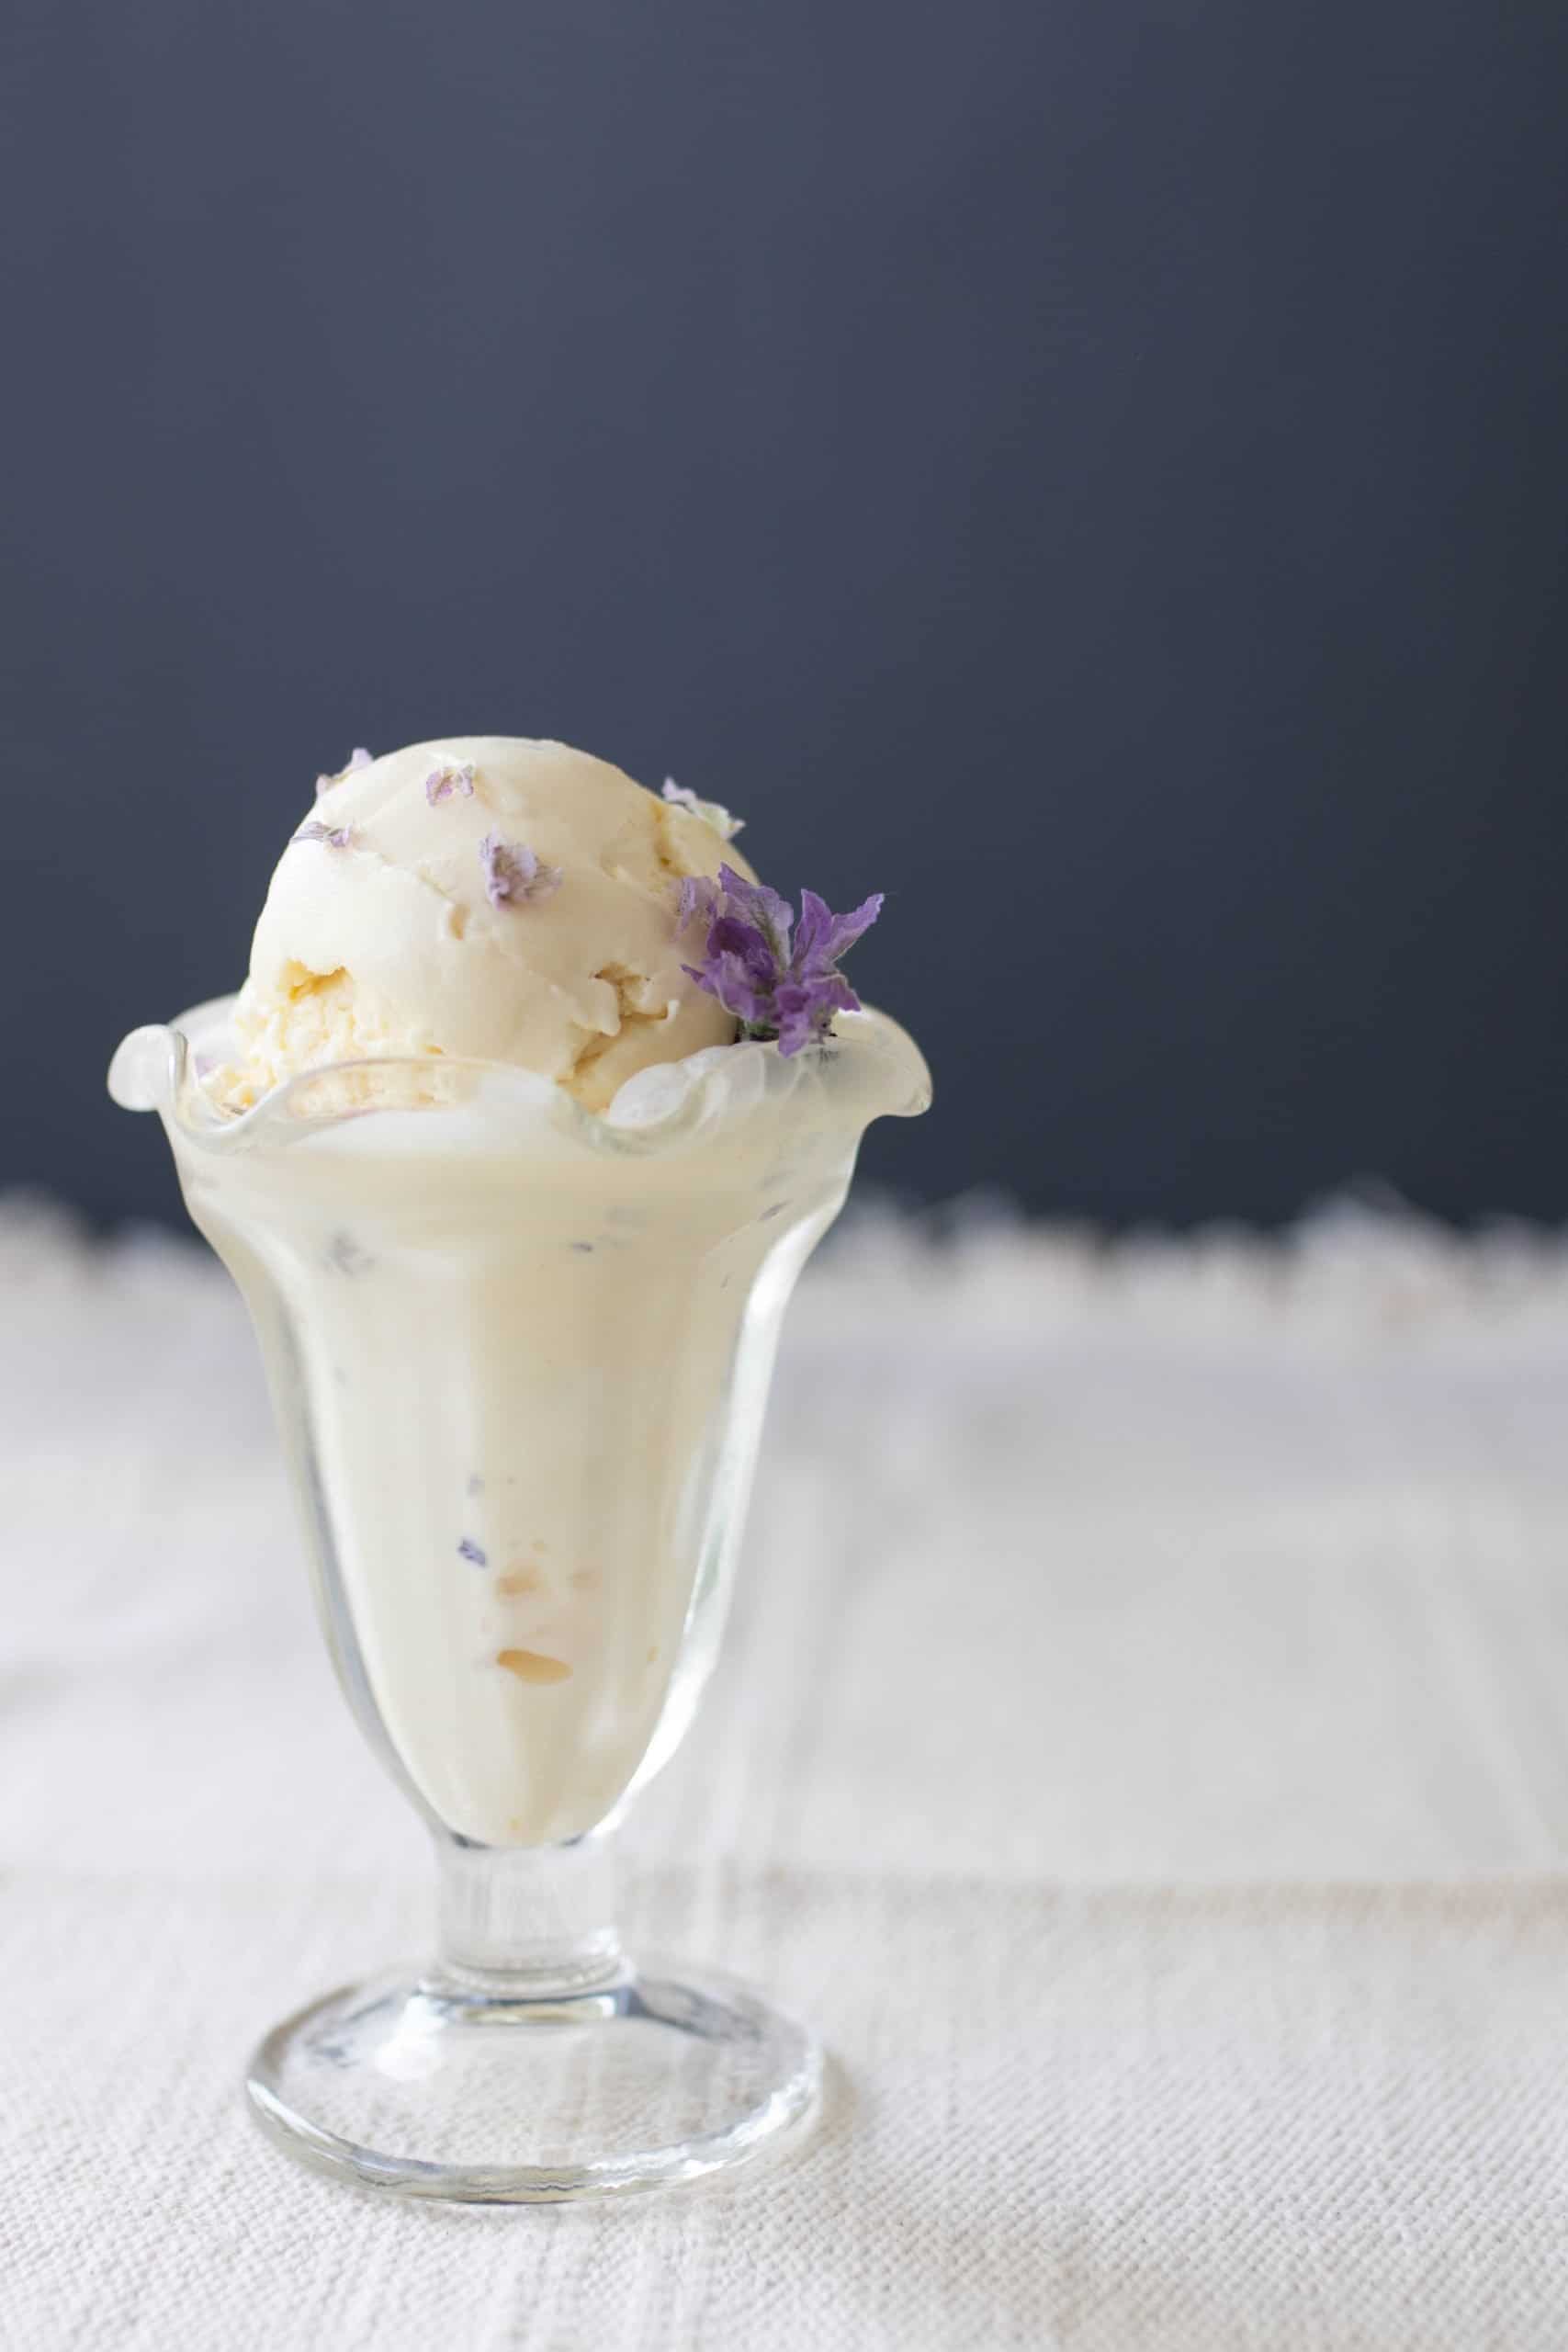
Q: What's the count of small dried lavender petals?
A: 5